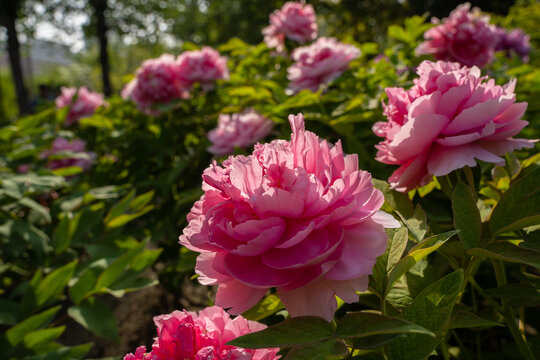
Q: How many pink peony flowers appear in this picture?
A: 11